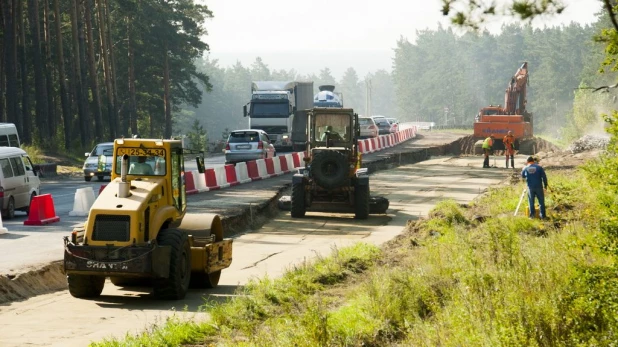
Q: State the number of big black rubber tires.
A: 5